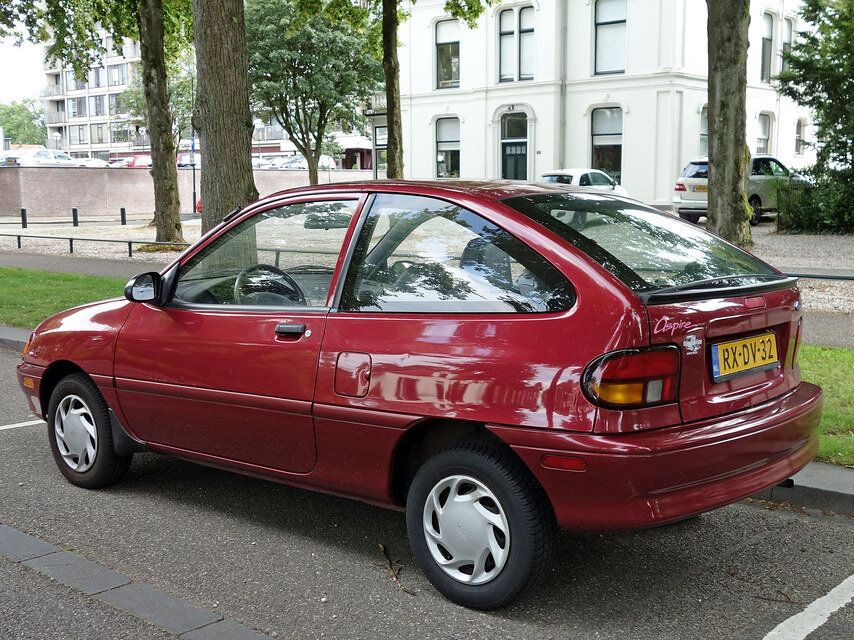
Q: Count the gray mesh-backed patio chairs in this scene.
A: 0